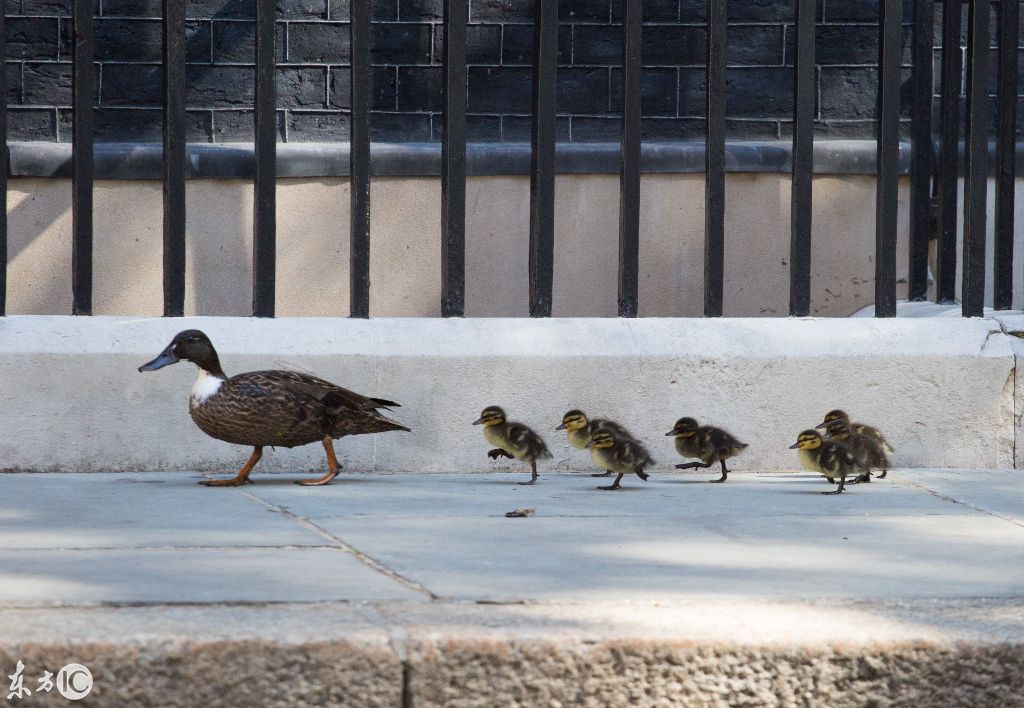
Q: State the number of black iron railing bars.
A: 15